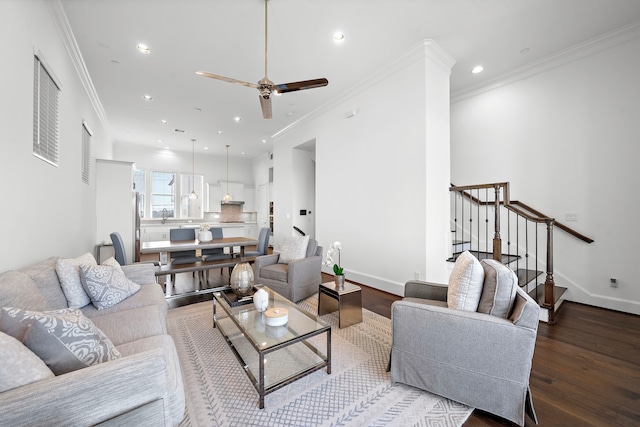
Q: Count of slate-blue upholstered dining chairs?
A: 4